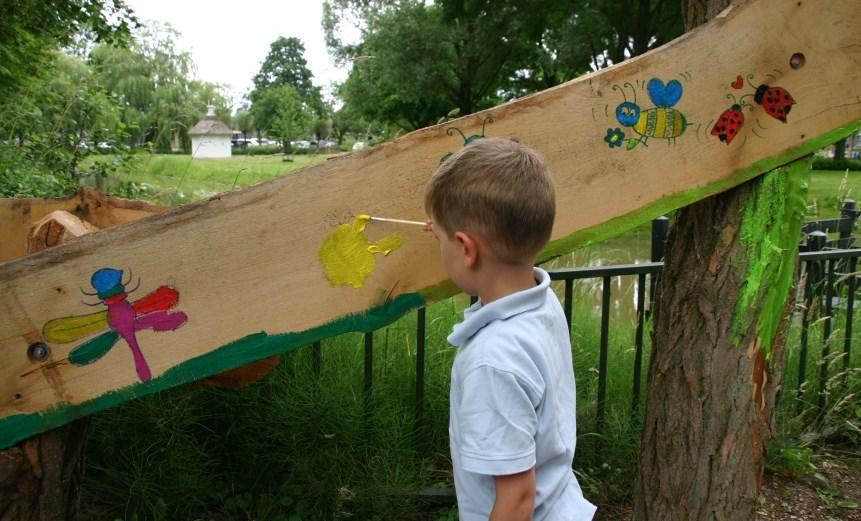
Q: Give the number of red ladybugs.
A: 2